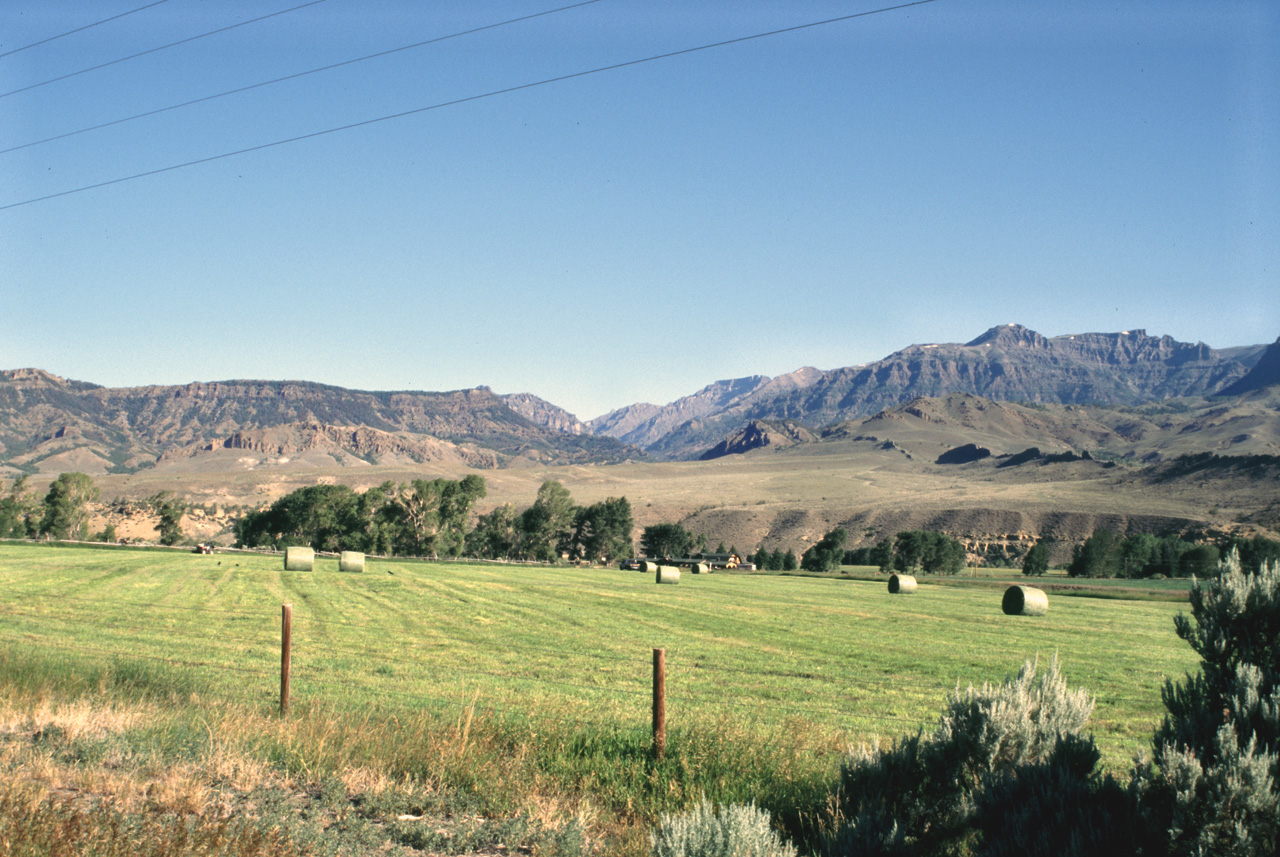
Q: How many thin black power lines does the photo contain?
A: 4